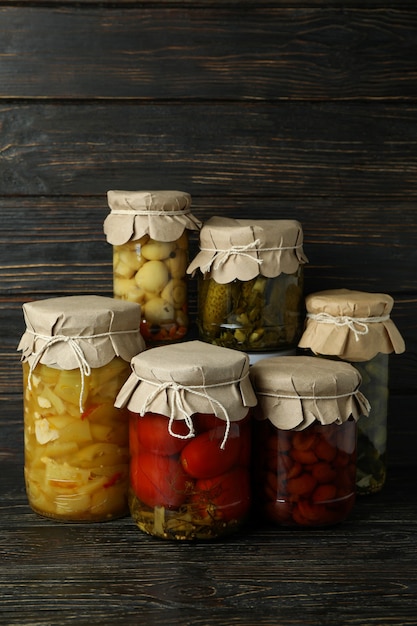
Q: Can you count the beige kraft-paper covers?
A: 6